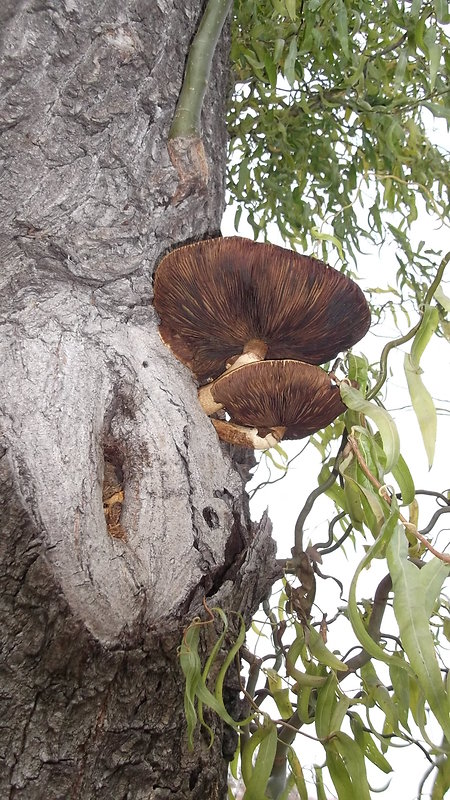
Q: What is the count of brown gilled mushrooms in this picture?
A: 2